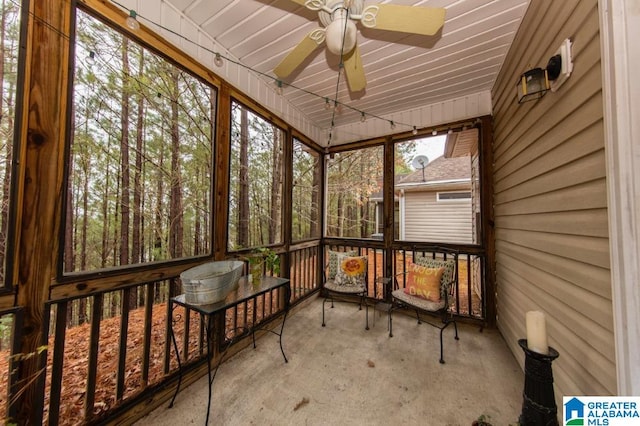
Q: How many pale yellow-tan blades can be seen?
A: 4